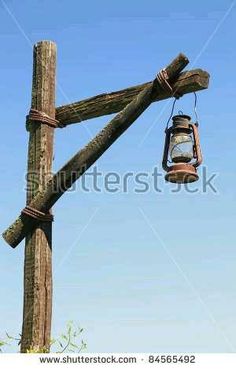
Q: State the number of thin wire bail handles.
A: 1